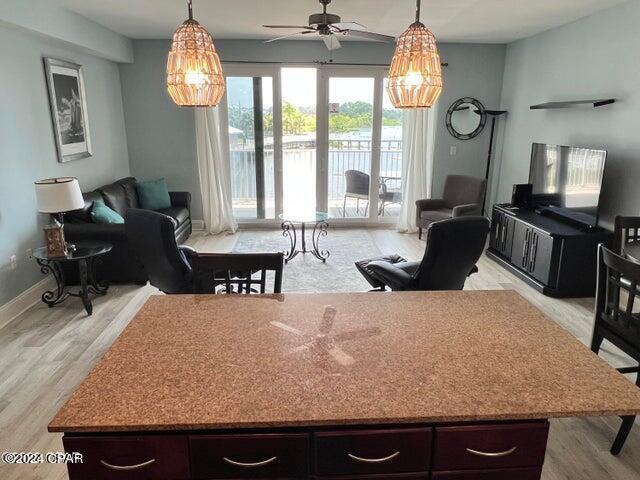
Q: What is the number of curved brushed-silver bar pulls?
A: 4